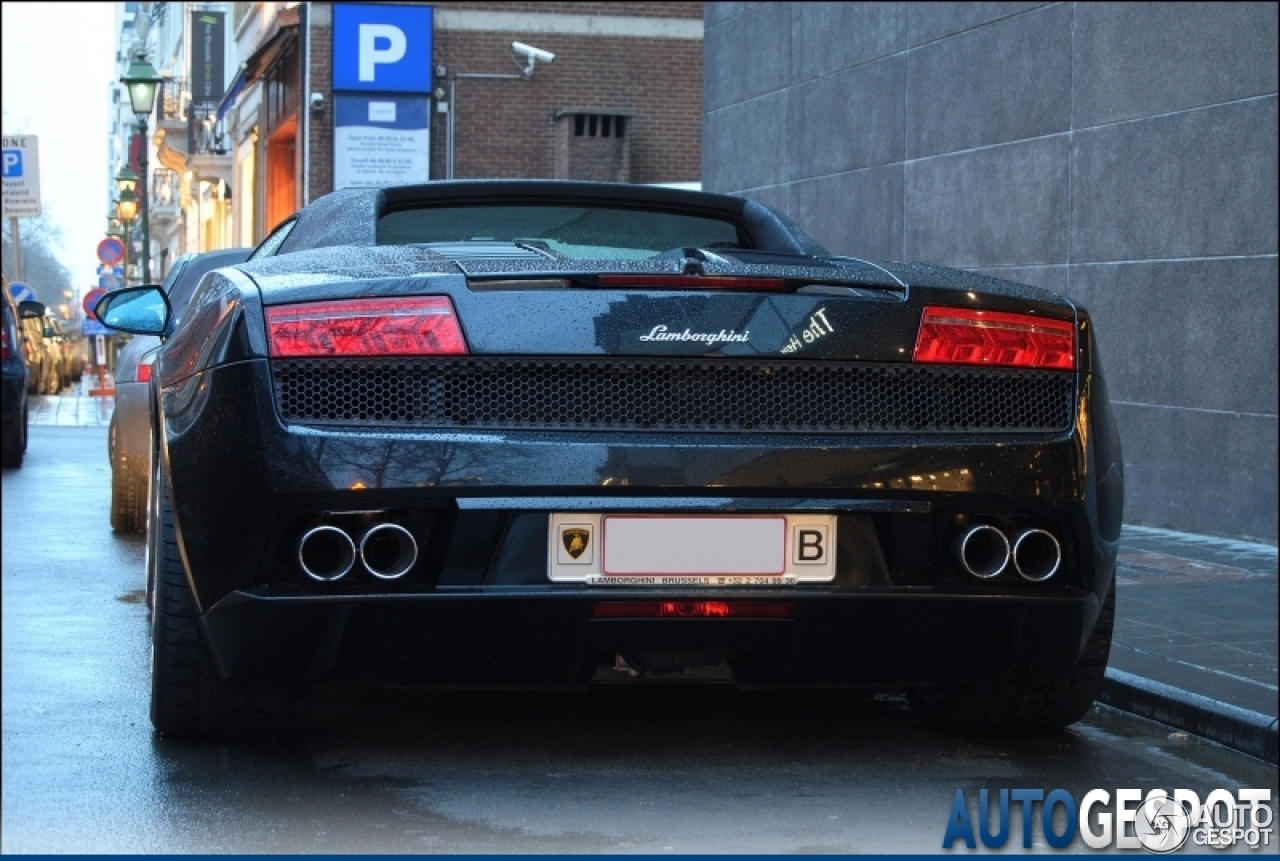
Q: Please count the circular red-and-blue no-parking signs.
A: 2